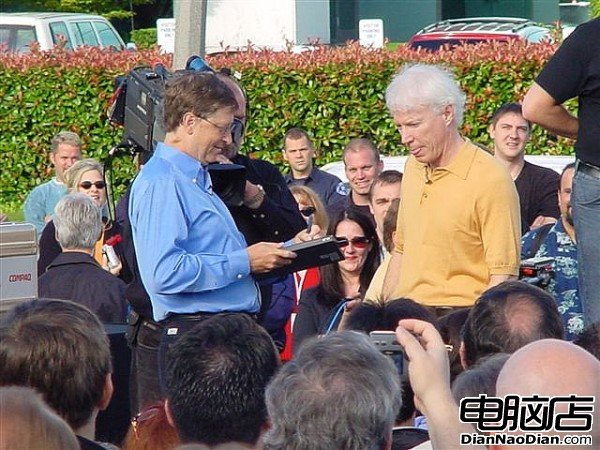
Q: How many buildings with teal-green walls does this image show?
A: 1